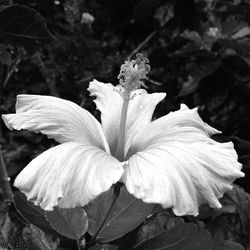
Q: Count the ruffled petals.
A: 5